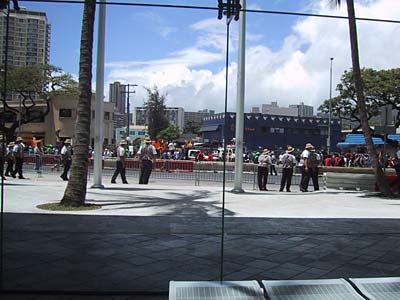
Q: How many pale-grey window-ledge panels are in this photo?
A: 3